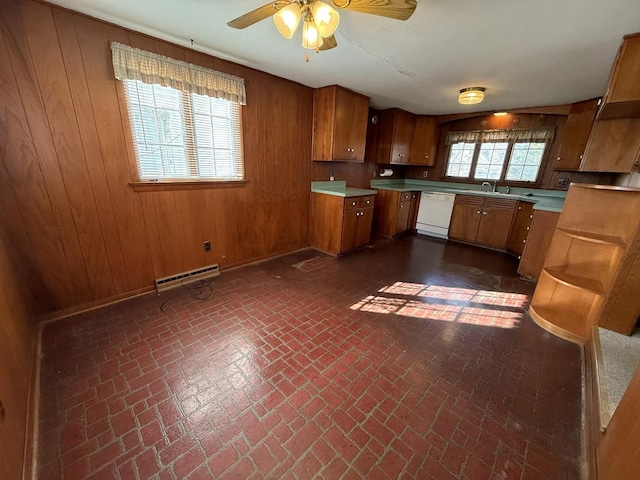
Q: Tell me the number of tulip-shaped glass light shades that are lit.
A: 3